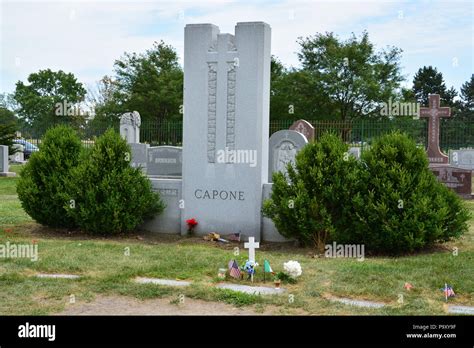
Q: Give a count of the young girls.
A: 0